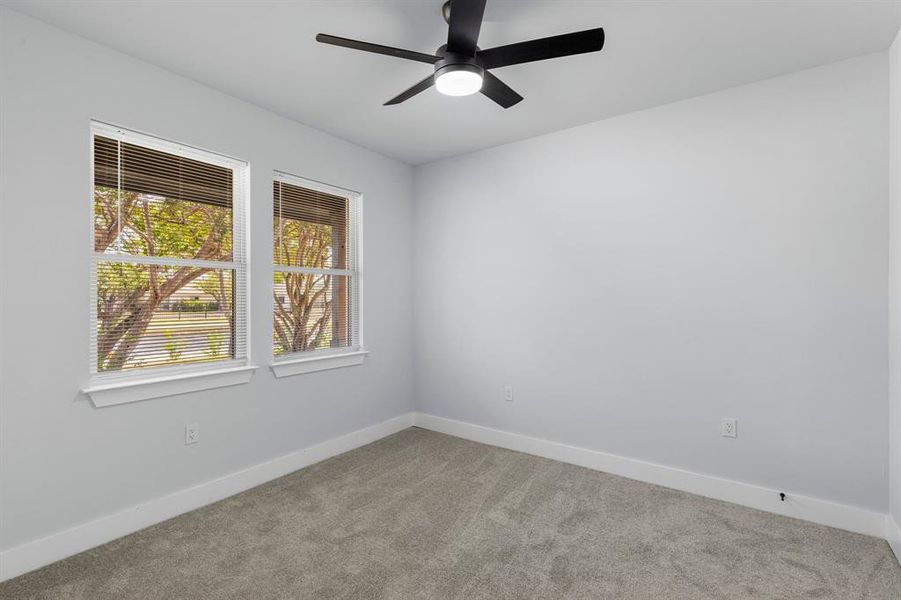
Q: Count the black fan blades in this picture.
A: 5